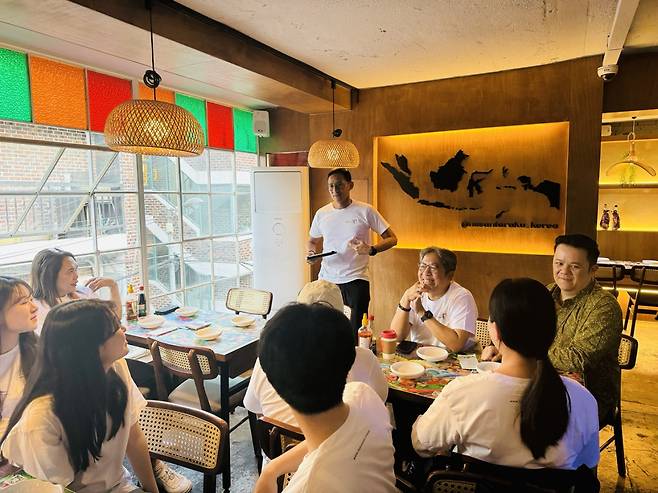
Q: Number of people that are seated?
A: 8